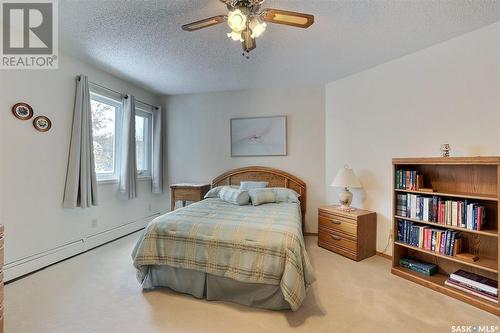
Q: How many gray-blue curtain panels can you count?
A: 3